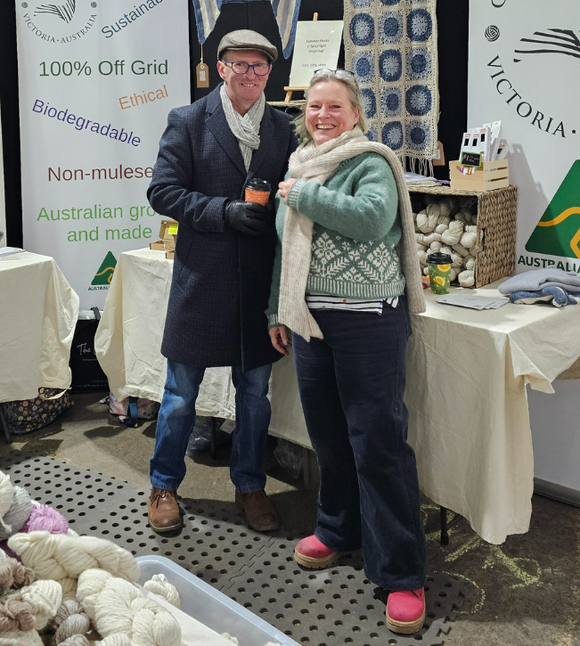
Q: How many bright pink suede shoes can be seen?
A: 2